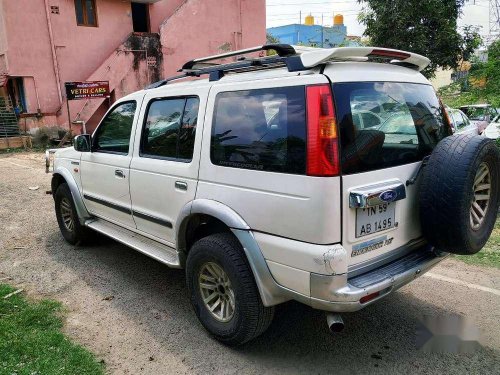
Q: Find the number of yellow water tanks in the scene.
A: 2